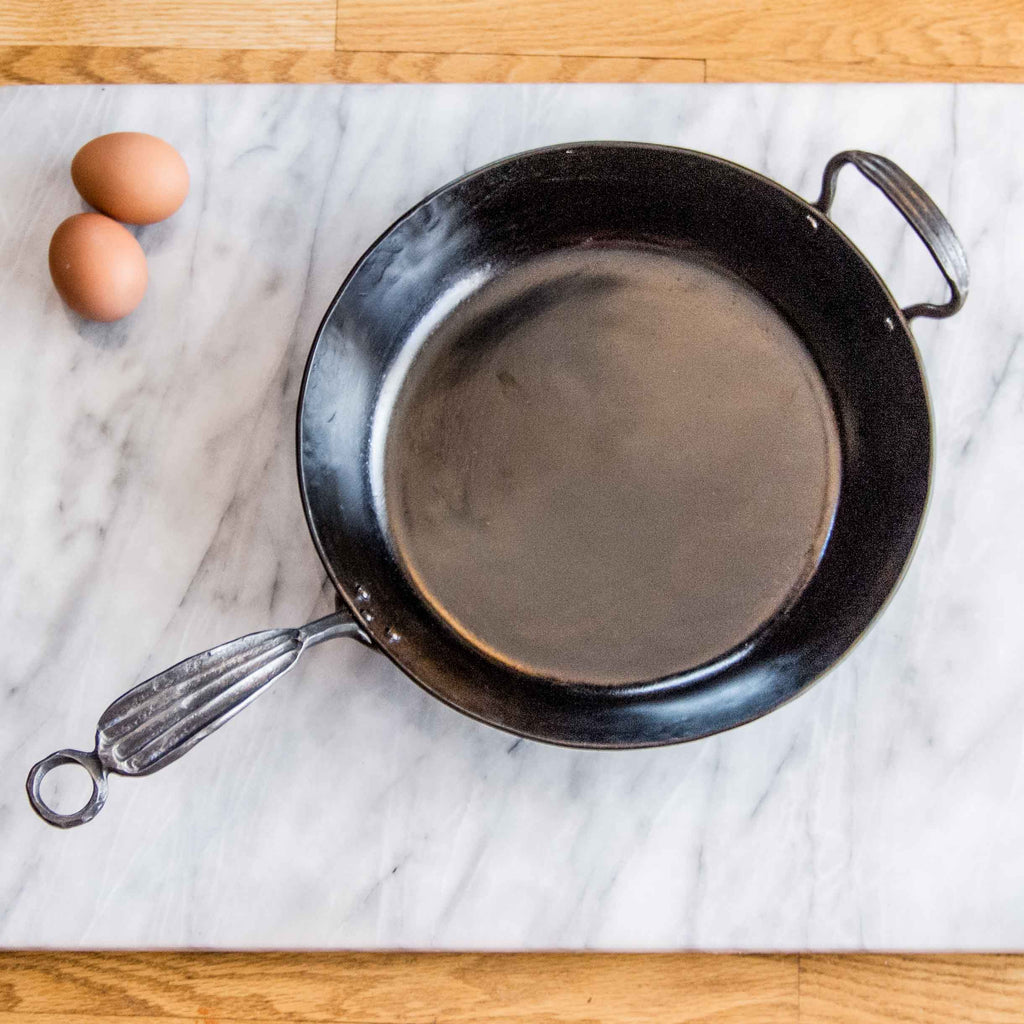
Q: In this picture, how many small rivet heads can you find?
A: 5